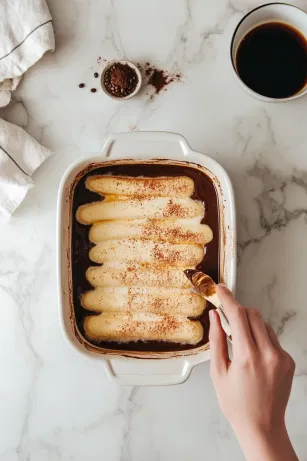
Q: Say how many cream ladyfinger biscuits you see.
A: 7